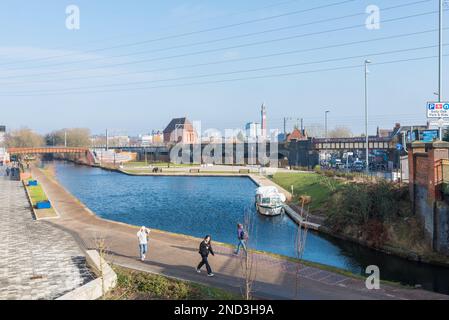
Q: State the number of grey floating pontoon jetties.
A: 1